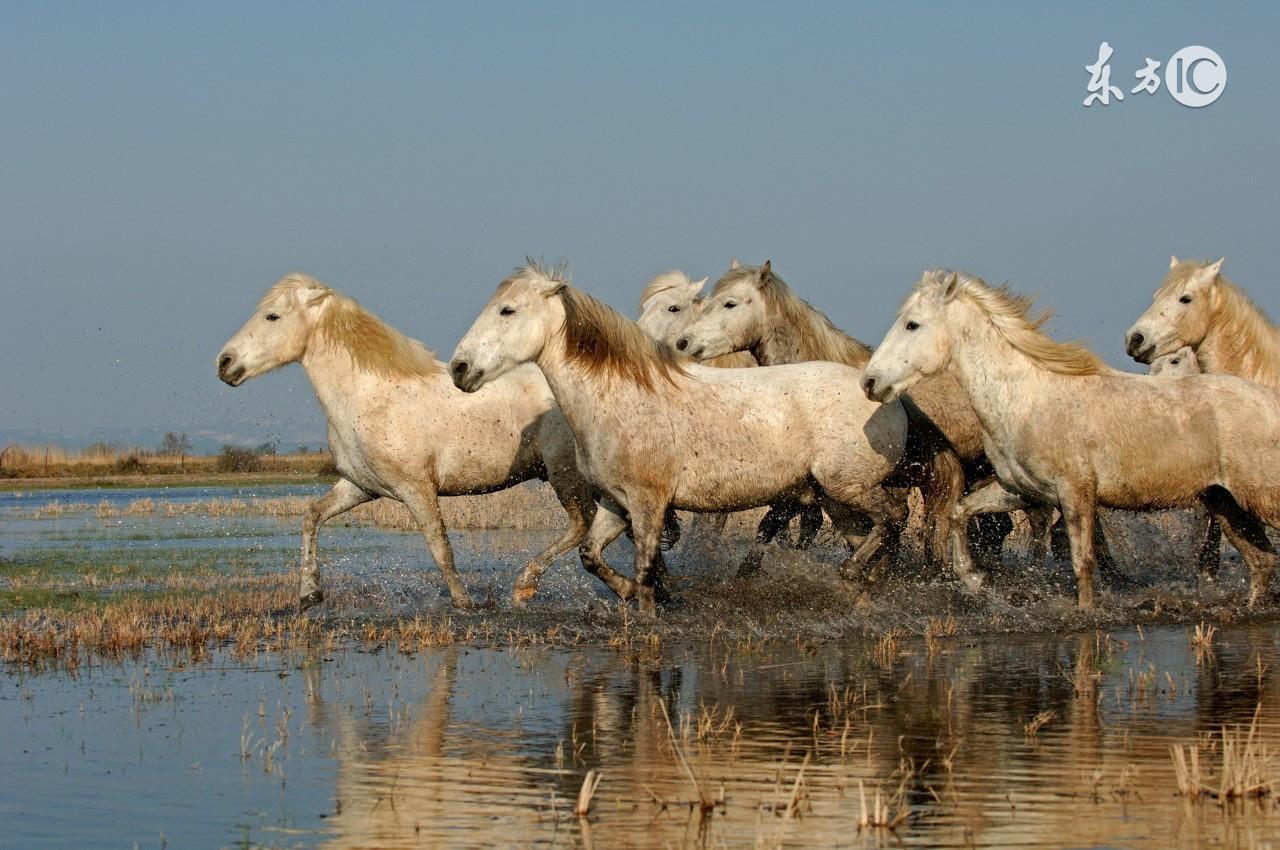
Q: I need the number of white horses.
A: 7